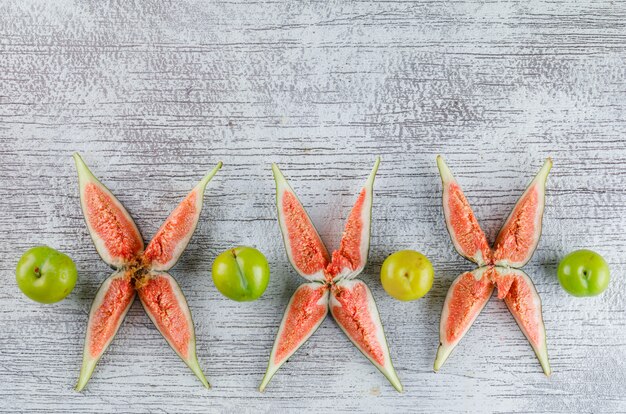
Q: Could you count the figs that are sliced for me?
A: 3